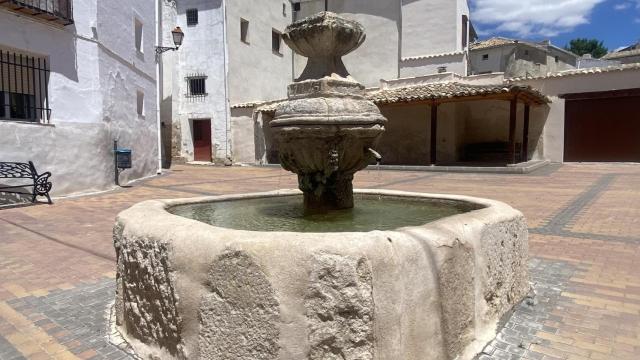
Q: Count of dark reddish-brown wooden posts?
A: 3